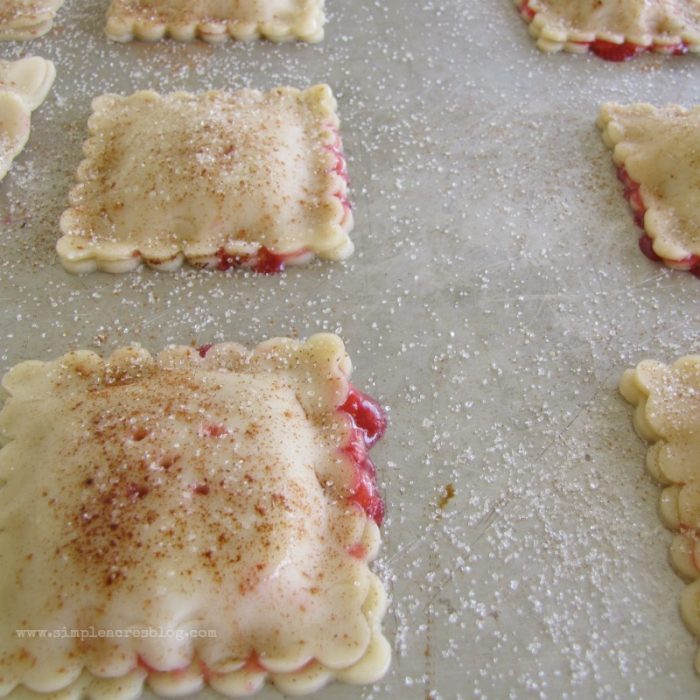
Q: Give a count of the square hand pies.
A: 6